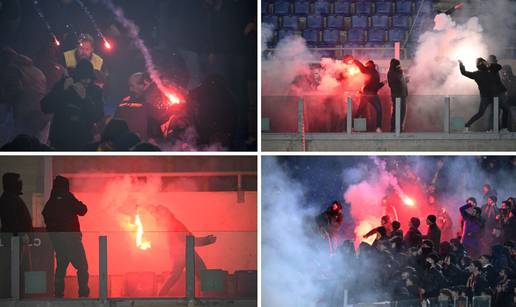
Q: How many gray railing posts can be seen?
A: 8